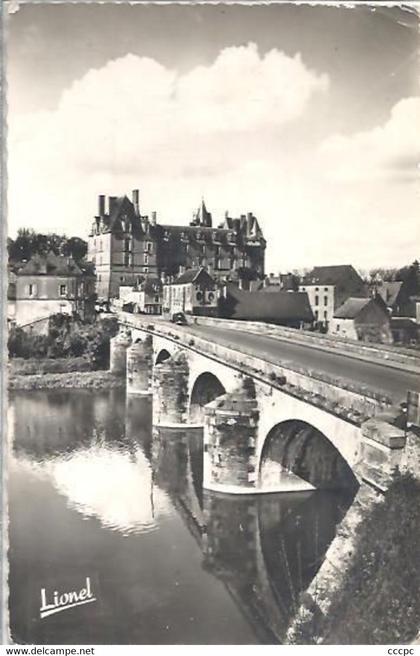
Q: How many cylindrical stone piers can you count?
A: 4